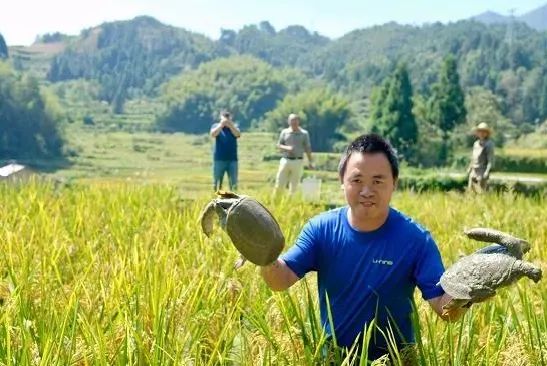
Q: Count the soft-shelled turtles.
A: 2